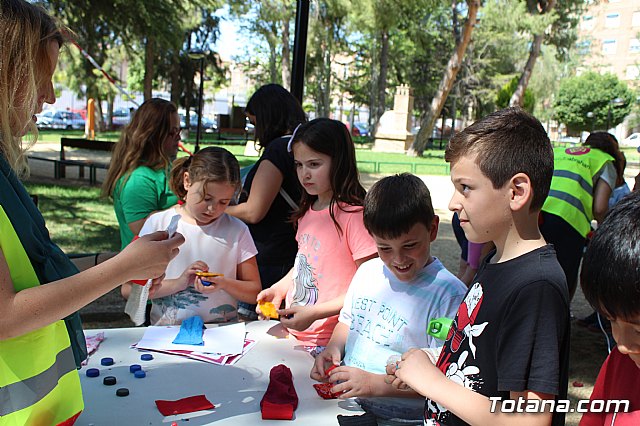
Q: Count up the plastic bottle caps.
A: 7